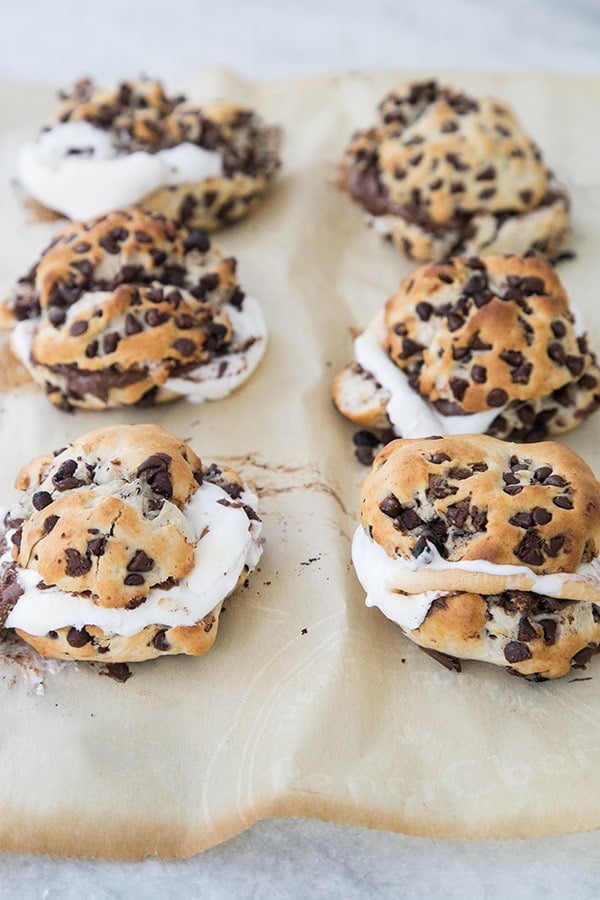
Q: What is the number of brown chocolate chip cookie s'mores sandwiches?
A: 6